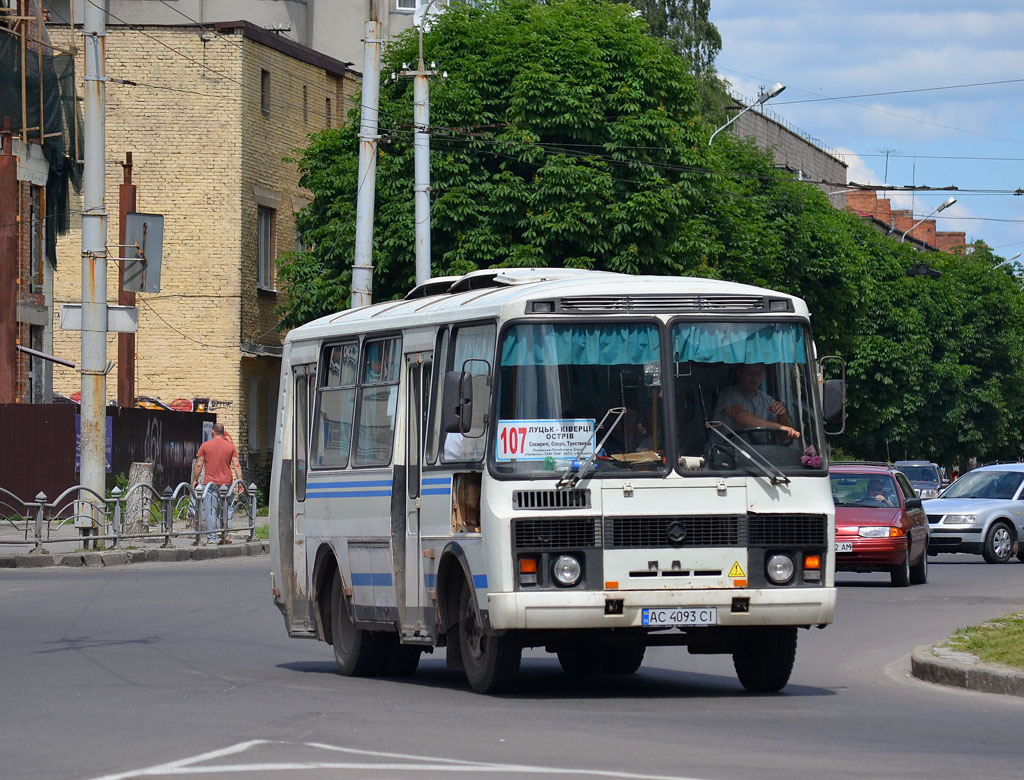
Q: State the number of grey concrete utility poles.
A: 3